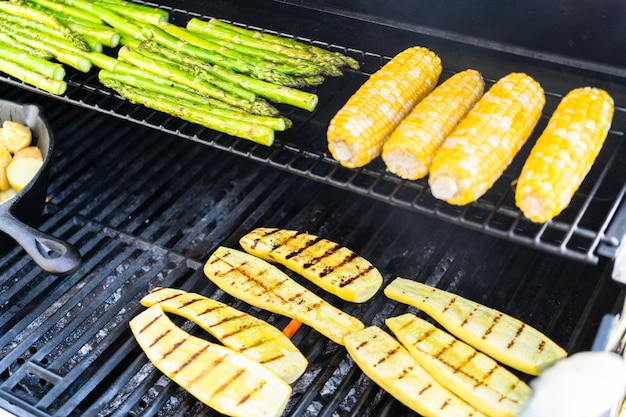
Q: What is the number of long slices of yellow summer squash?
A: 7